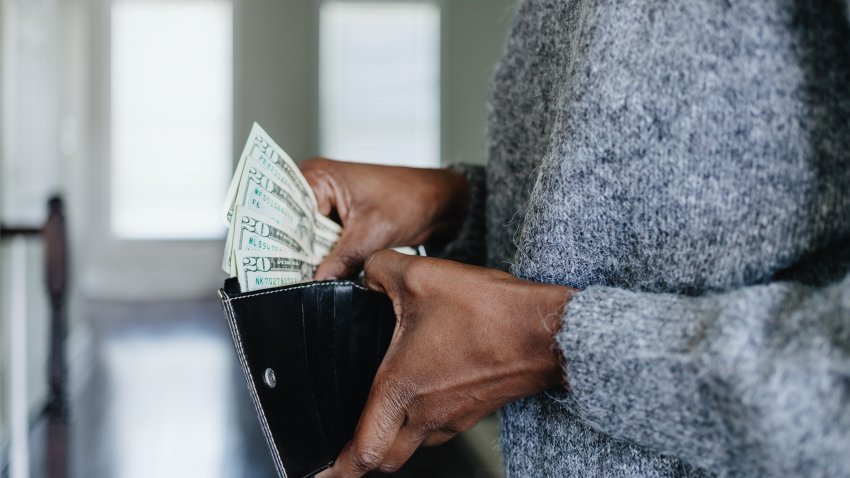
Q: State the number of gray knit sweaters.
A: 1